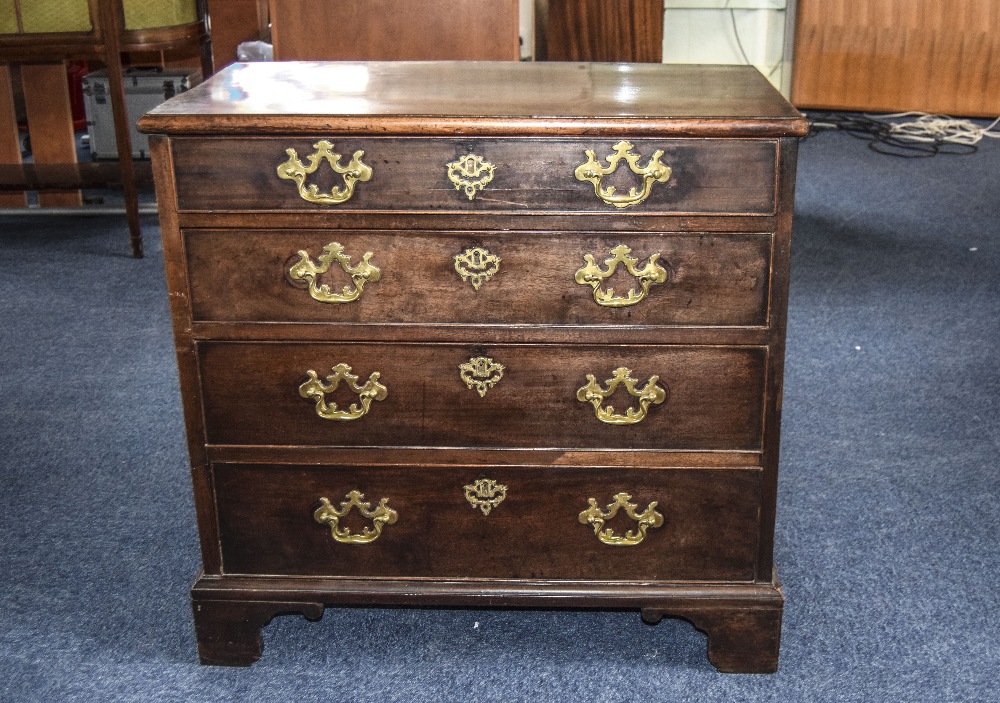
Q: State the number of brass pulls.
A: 8